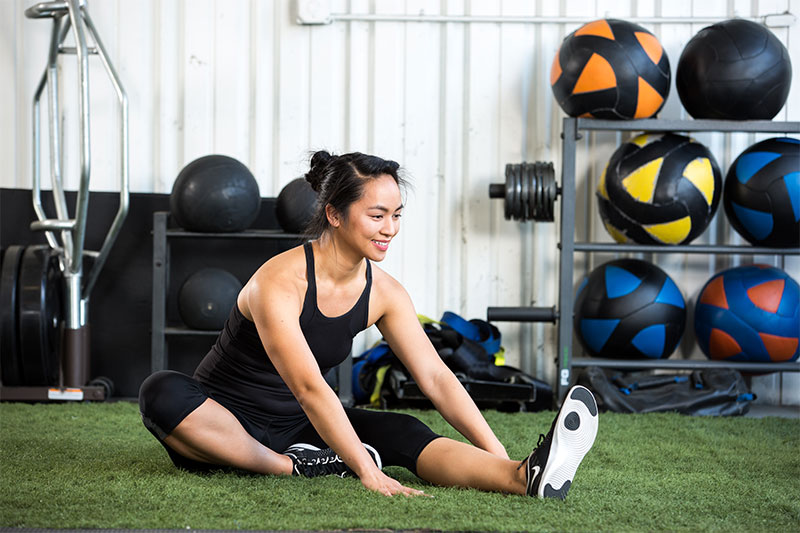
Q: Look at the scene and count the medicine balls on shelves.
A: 9